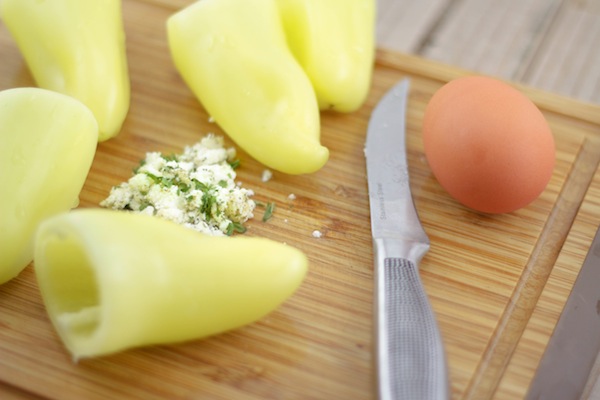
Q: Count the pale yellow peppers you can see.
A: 5